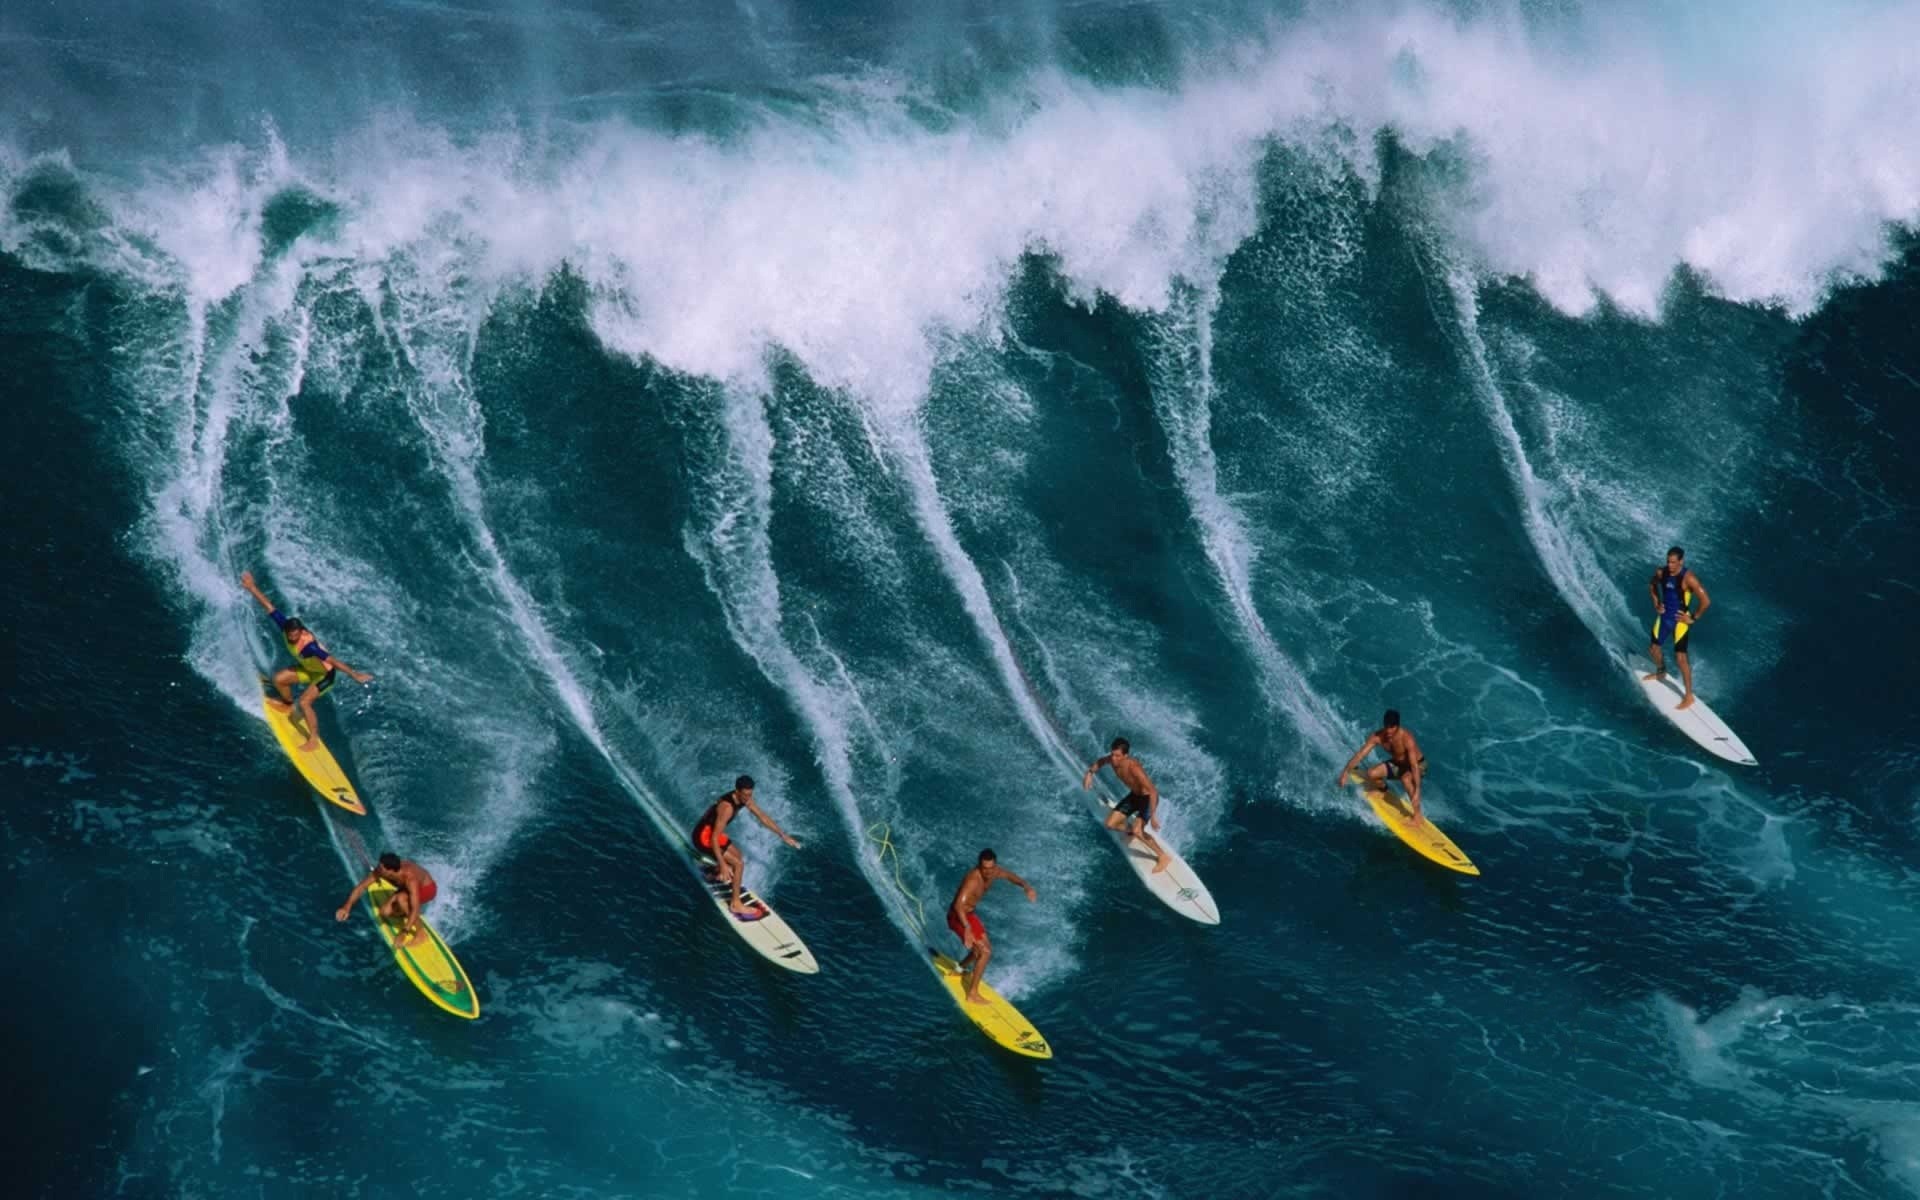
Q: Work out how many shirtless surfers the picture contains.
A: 4